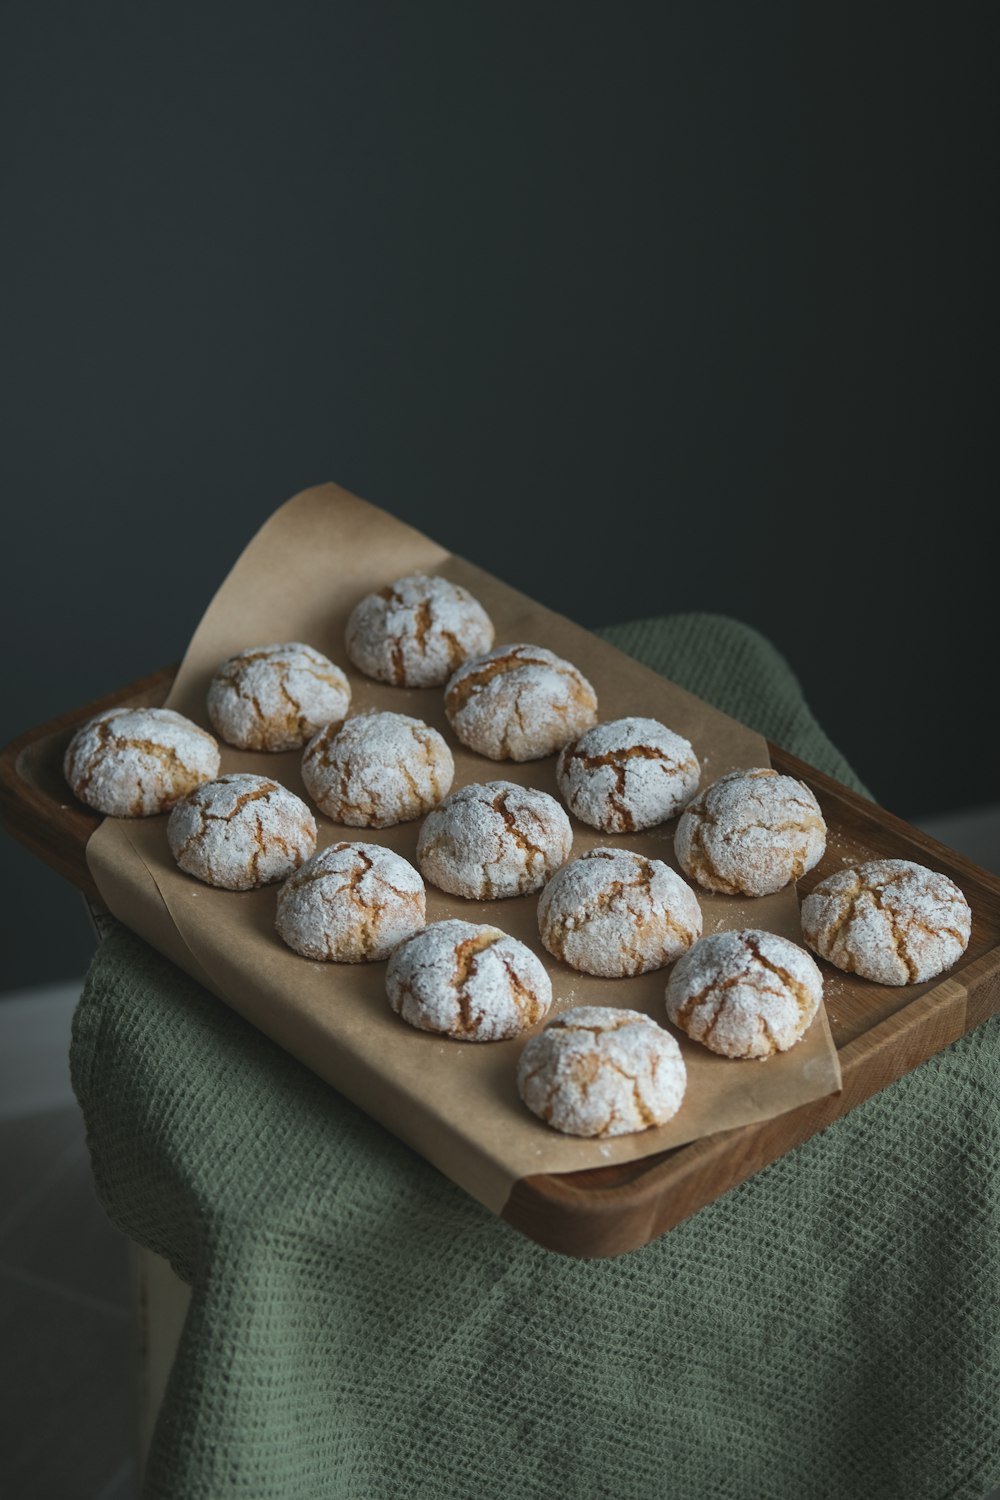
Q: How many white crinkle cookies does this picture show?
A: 15